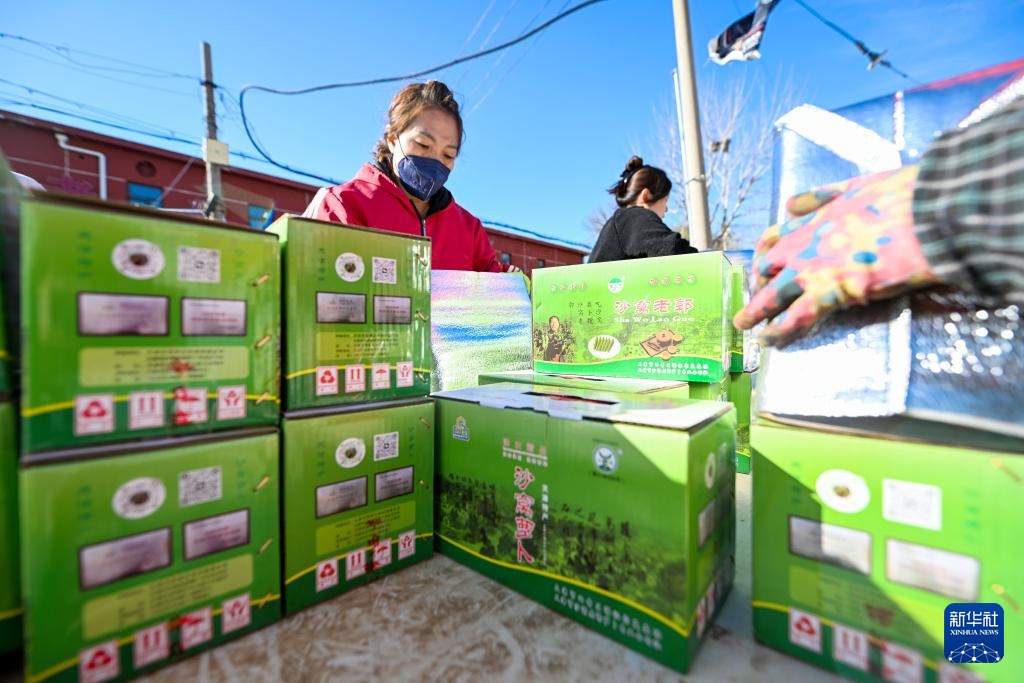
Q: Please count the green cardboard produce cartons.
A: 13